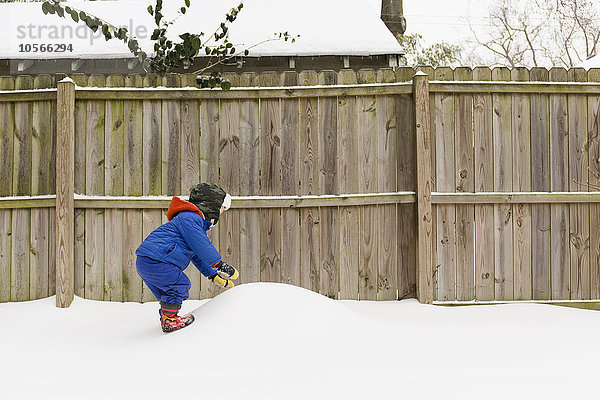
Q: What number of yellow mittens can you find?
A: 2